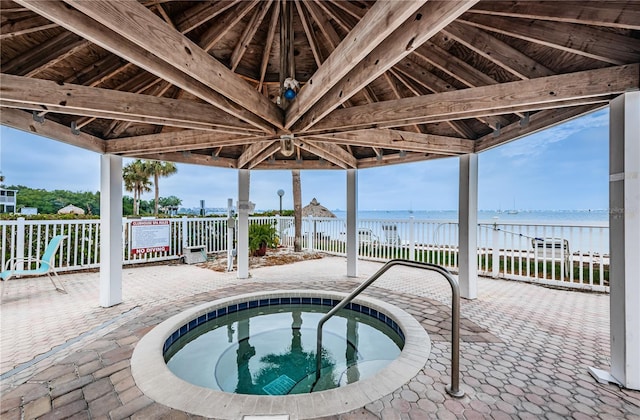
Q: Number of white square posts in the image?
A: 5